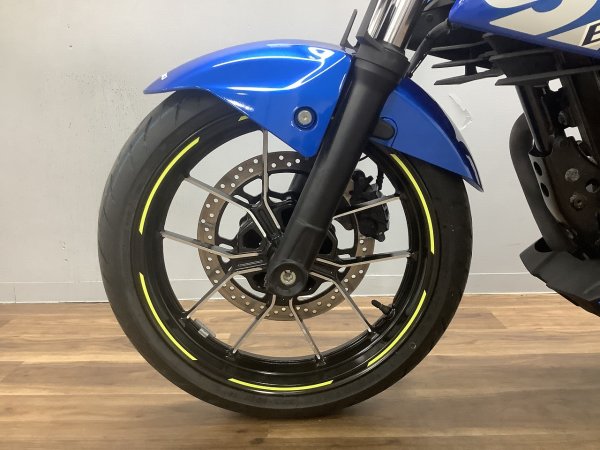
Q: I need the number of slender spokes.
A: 9